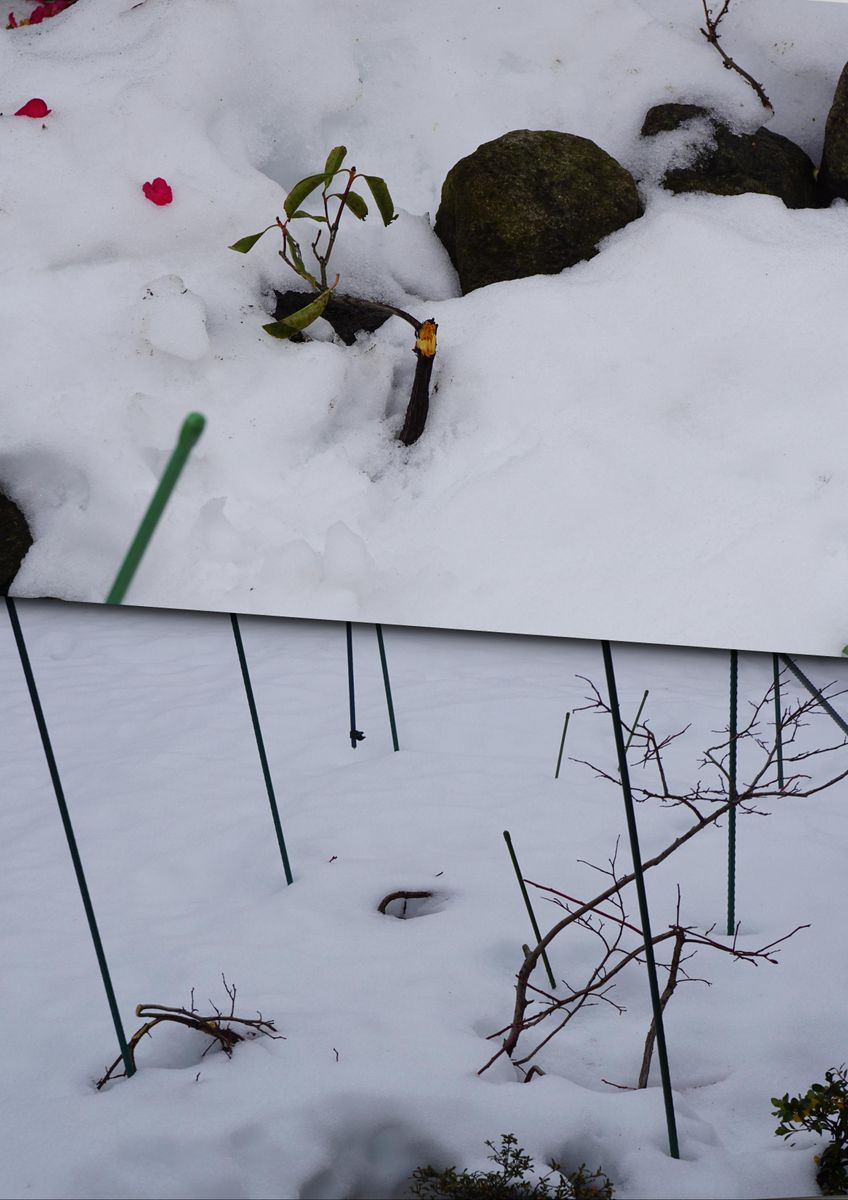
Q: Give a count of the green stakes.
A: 12